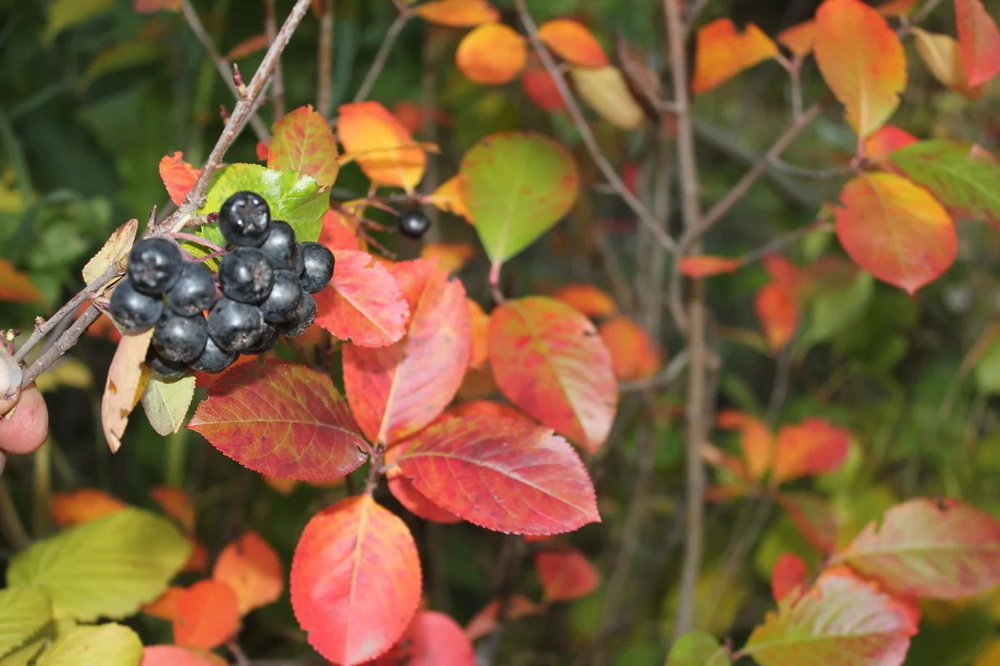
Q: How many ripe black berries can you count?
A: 15